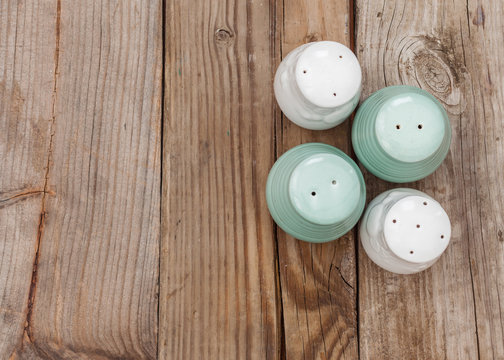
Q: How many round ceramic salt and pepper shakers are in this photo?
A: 4